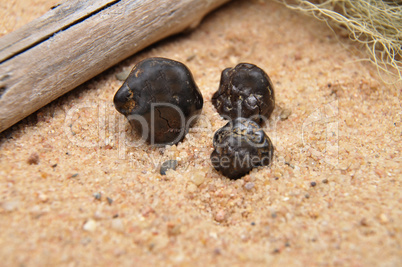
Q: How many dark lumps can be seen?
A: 3